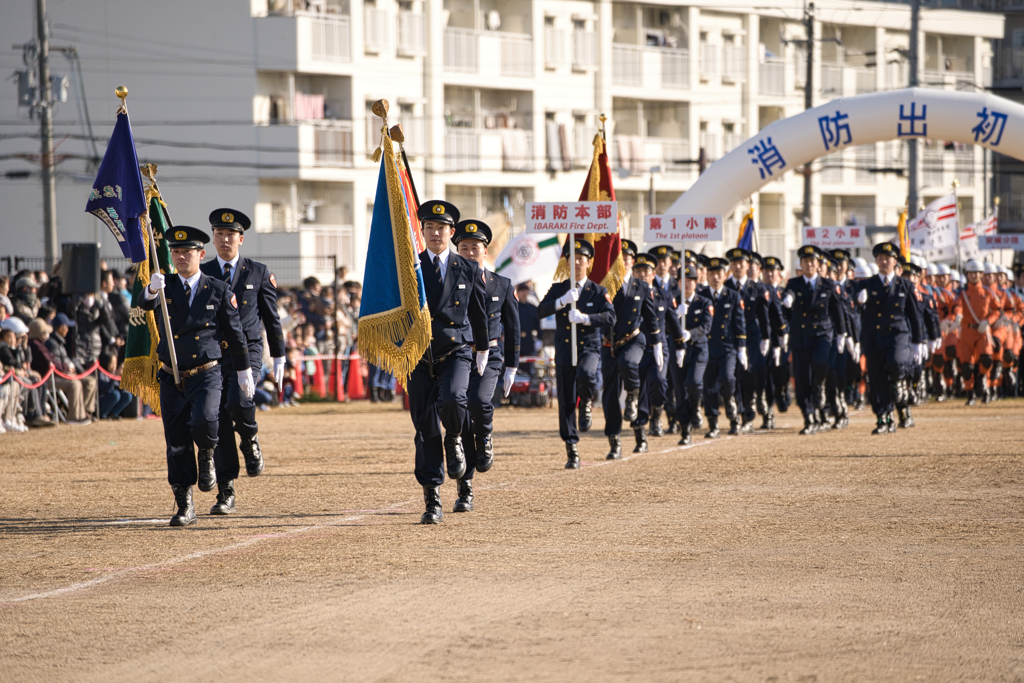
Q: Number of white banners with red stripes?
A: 2